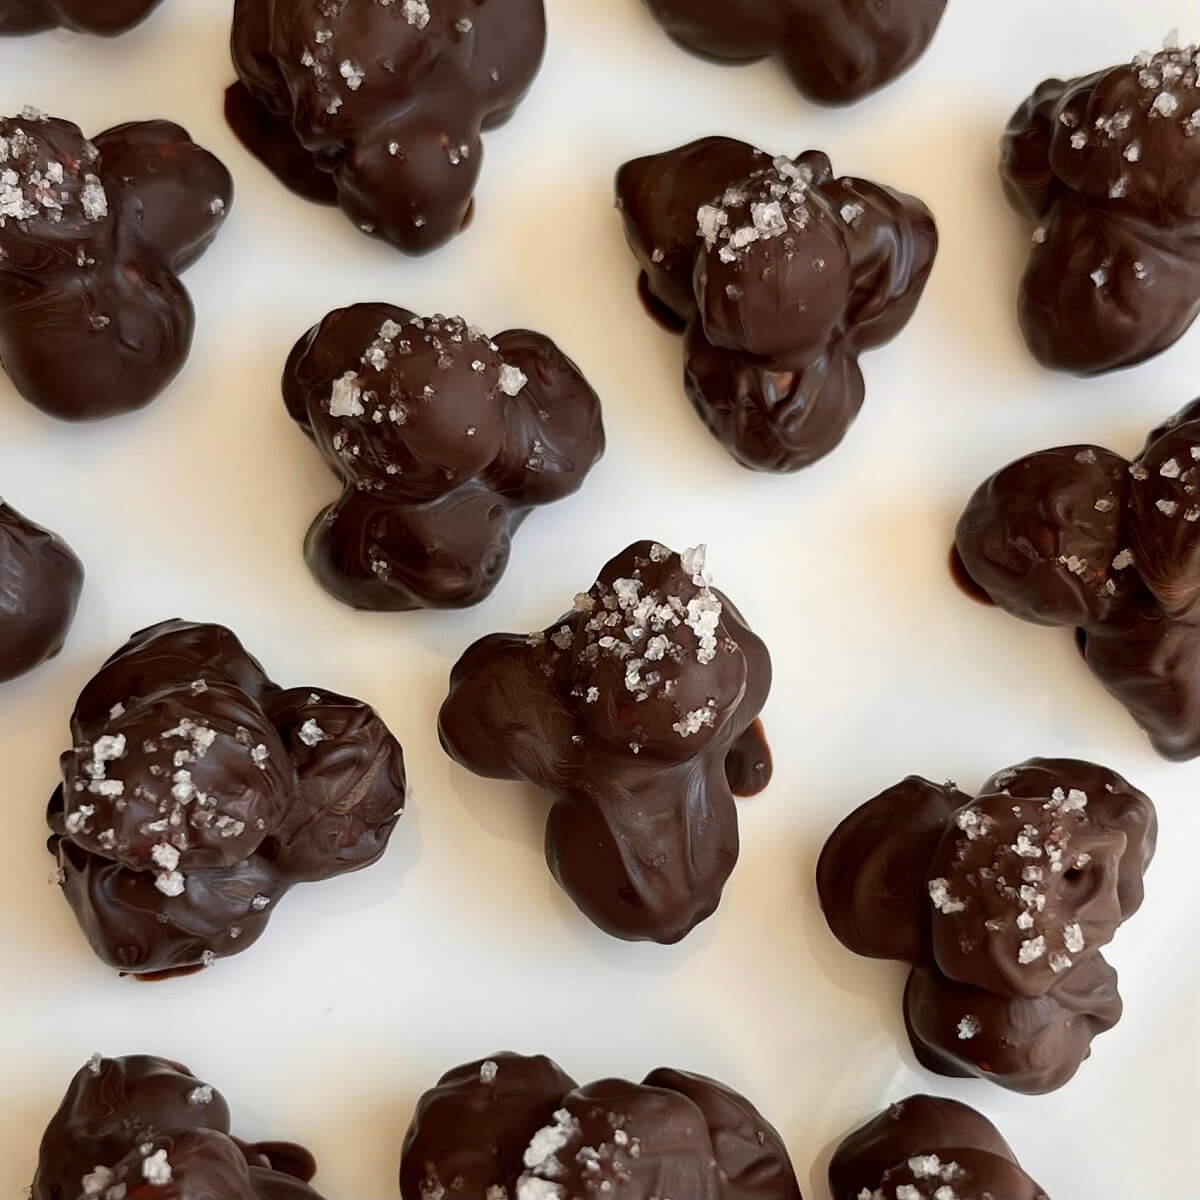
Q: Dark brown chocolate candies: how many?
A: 15